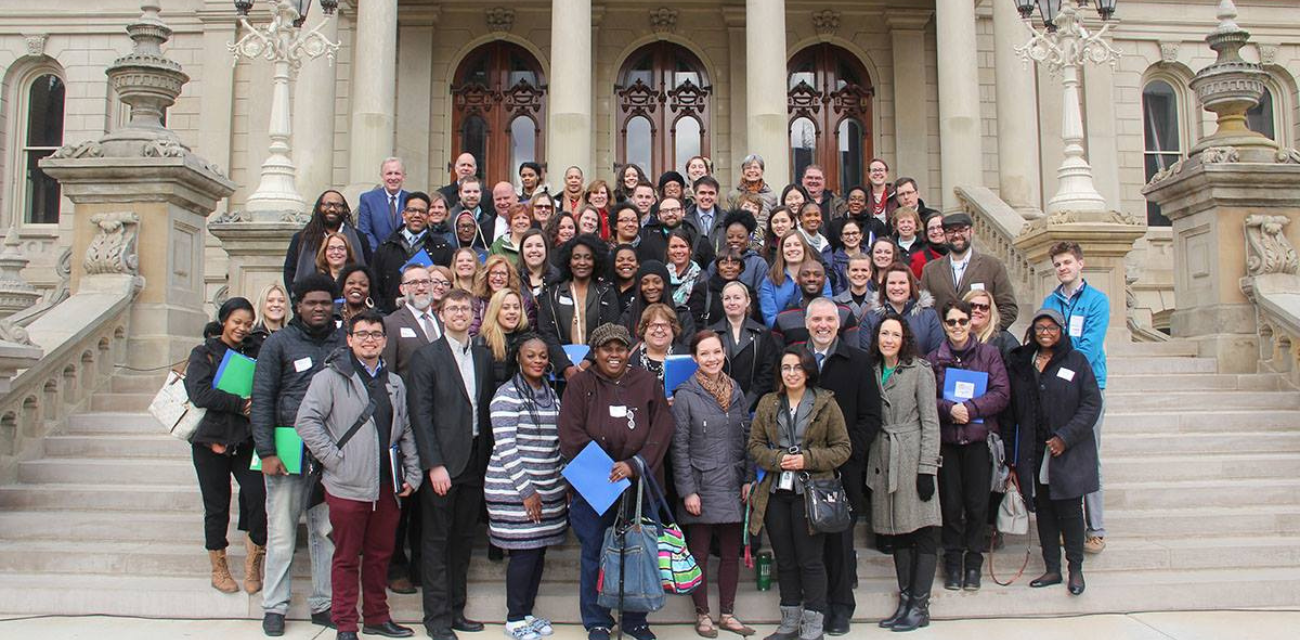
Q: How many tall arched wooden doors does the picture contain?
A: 3